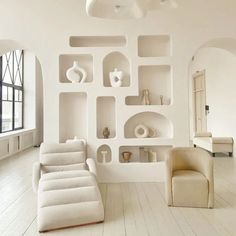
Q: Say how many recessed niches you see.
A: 10